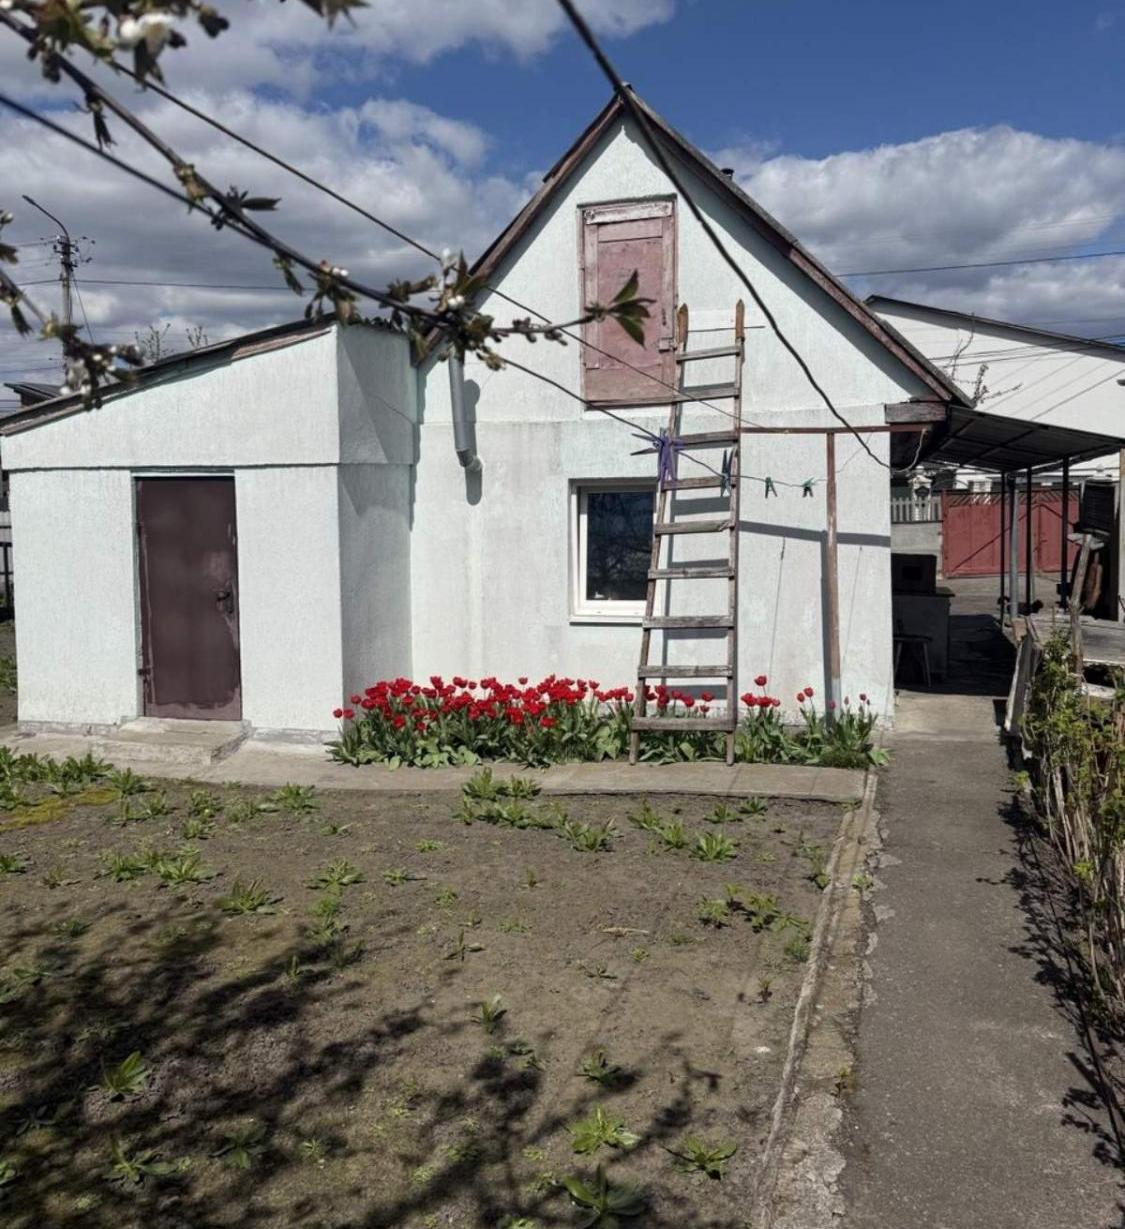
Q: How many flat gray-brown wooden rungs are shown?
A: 9